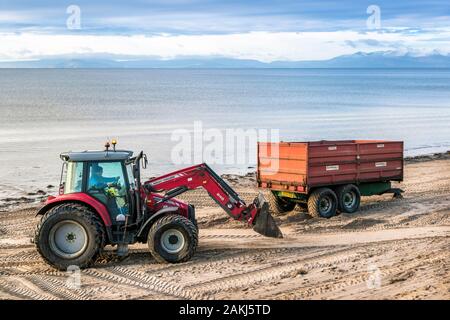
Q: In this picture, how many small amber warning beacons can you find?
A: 2